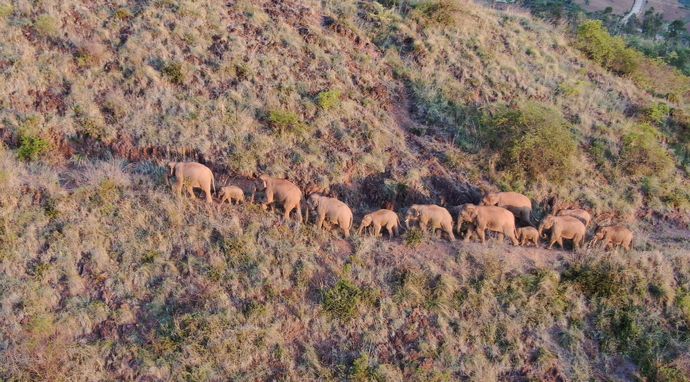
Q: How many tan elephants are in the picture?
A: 12